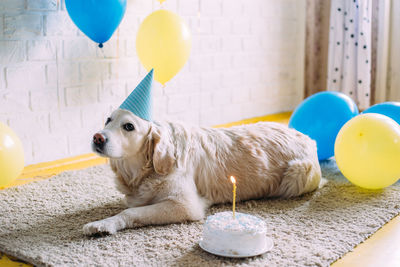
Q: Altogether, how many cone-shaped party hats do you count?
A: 1